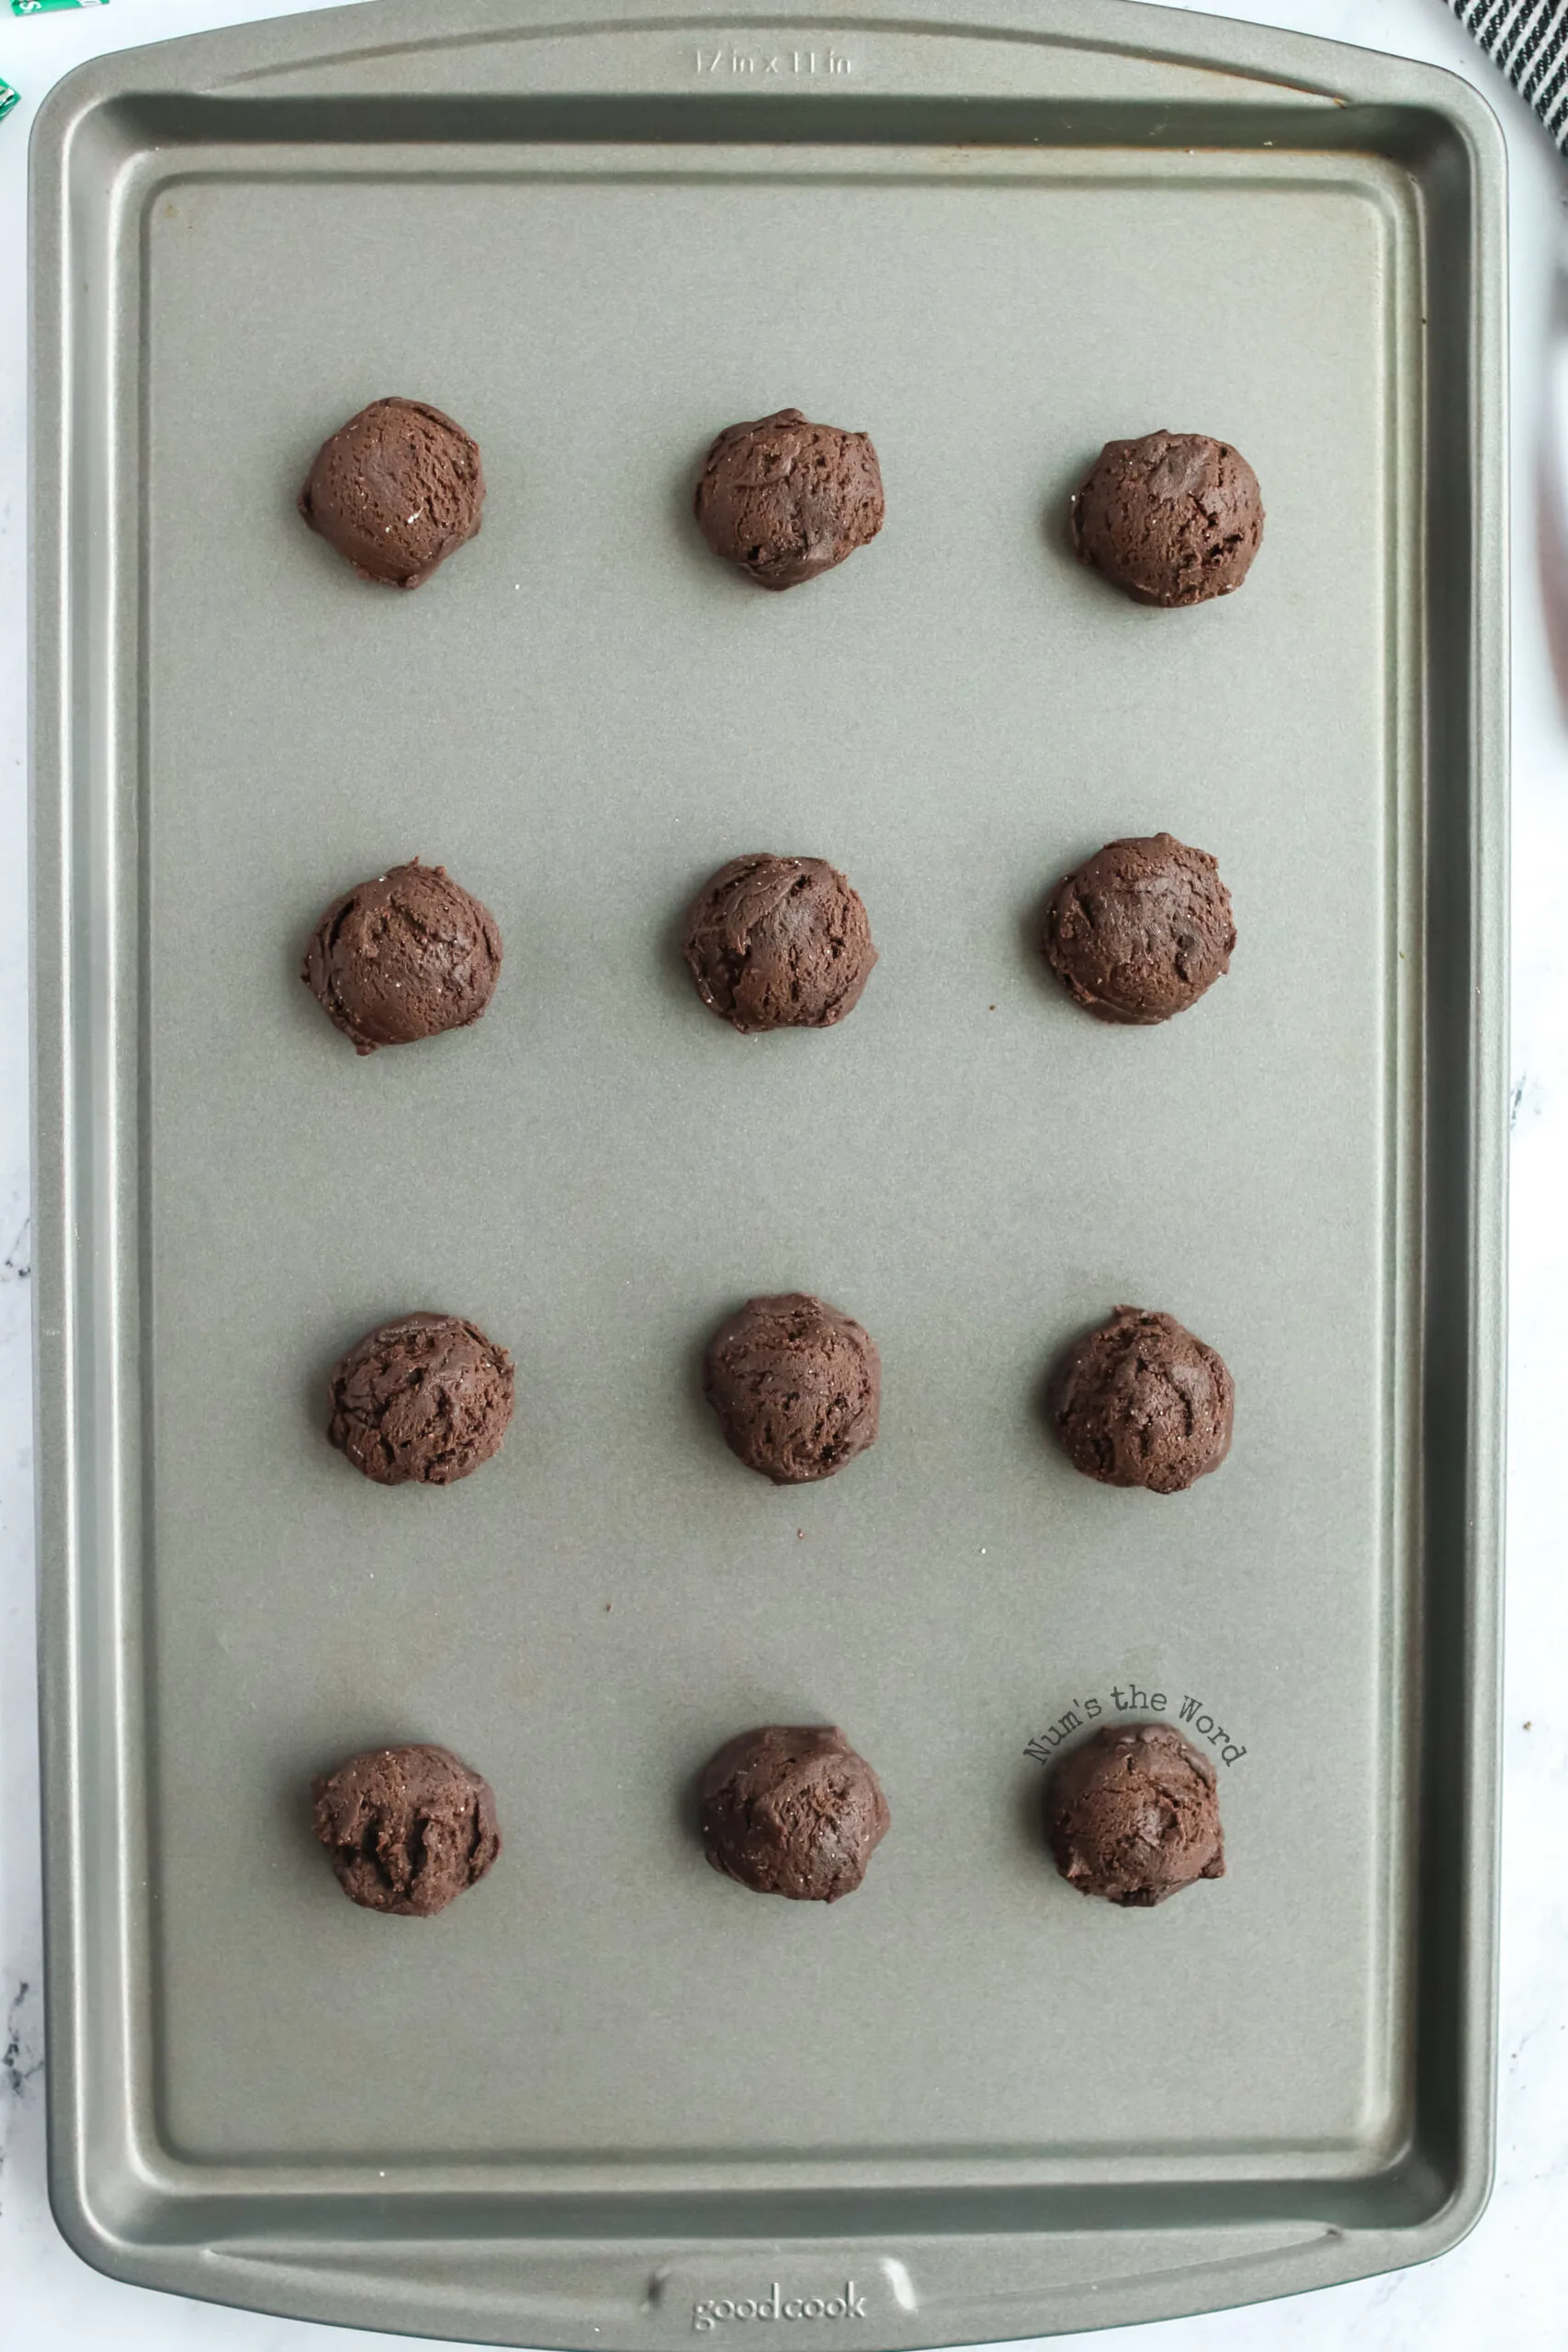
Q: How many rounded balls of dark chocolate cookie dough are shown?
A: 12